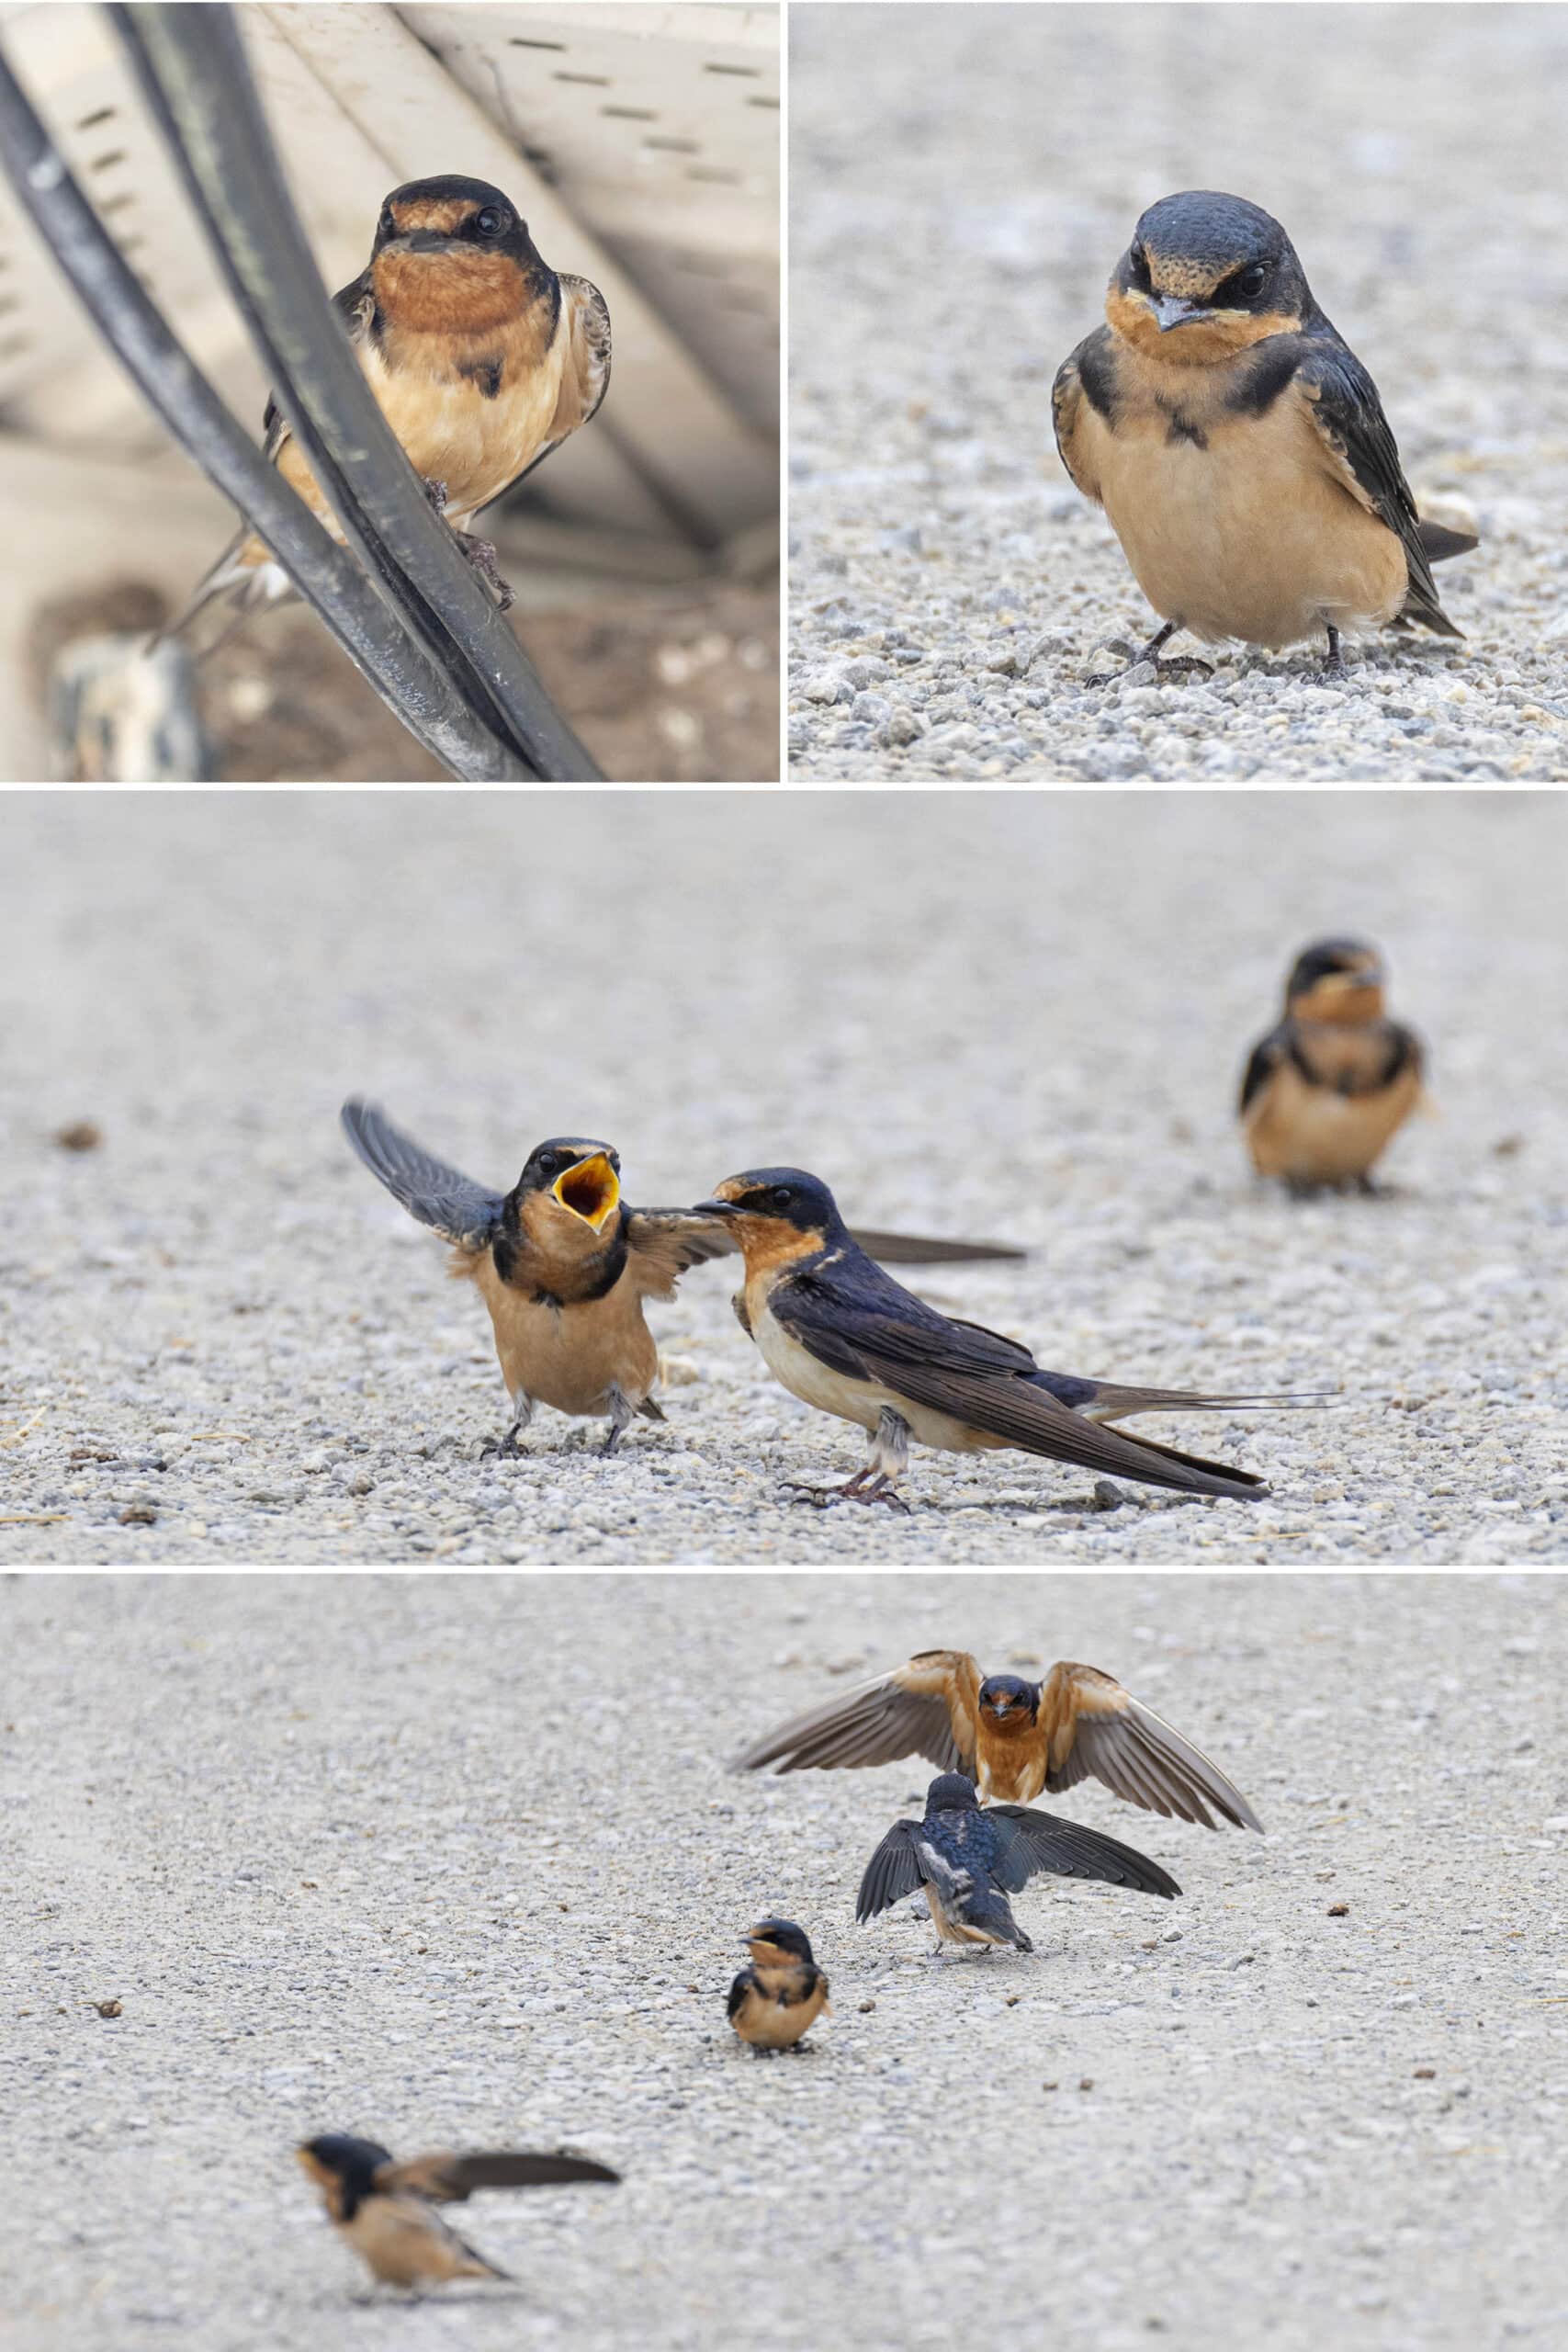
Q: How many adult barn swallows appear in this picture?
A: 3